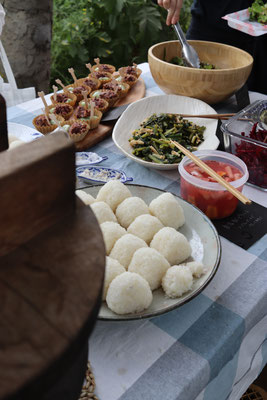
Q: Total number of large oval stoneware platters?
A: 1